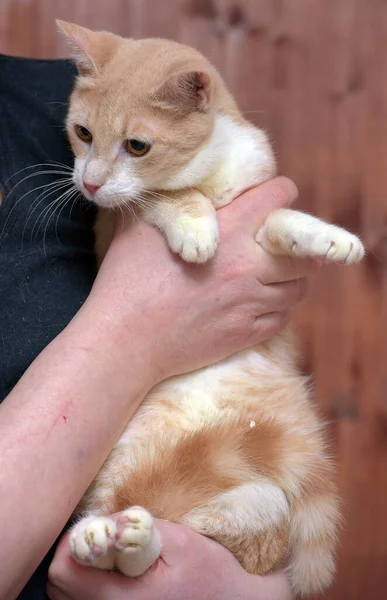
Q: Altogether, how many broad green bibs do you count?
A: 0